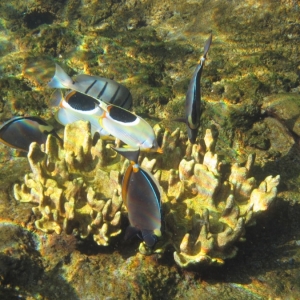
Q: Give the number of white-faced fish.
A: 2